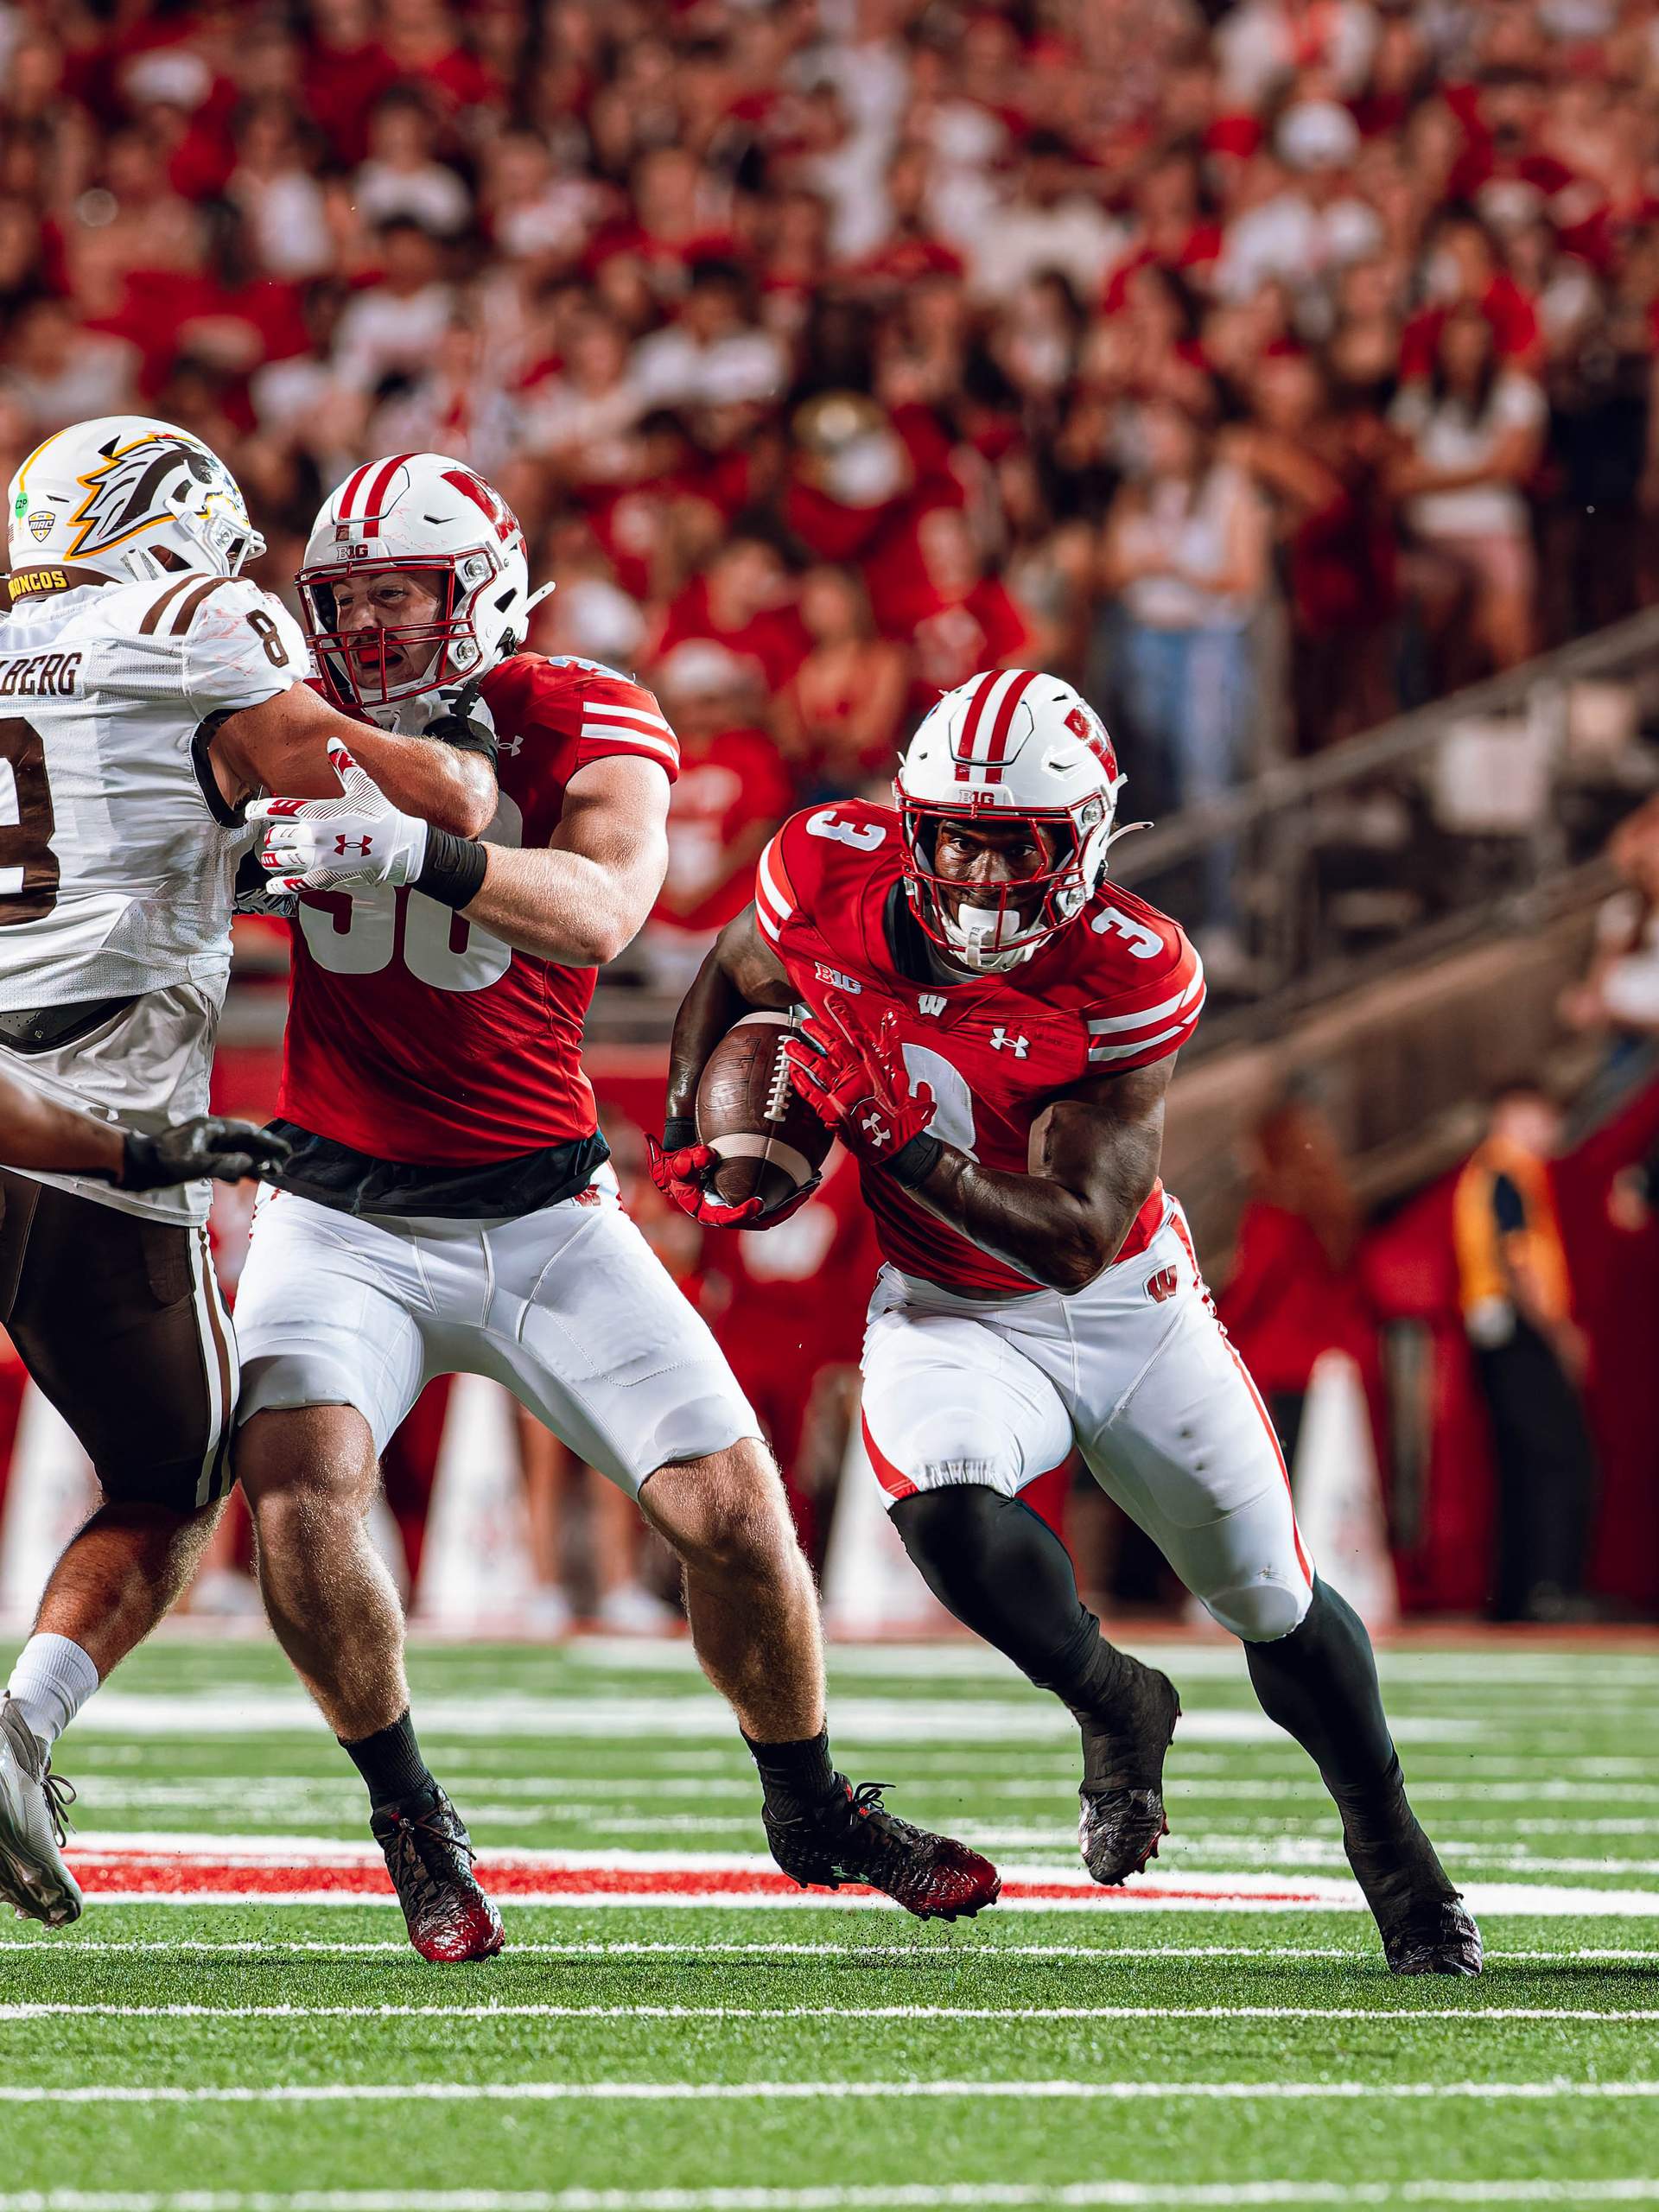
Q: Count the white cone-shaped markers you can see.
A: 4